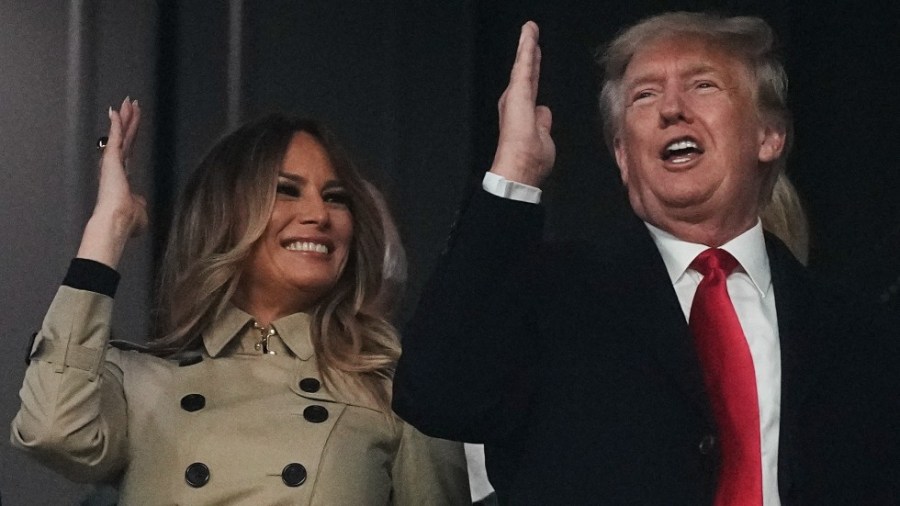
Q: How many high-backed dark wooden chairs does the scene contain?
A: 0